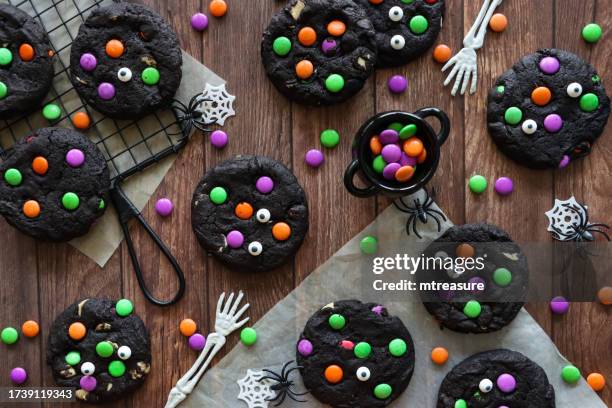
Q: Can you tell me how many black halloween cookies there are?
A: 11